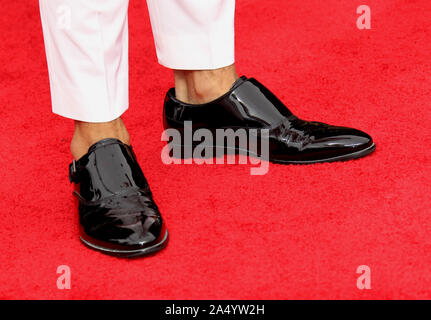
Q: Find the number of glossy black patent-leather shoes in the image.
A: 2